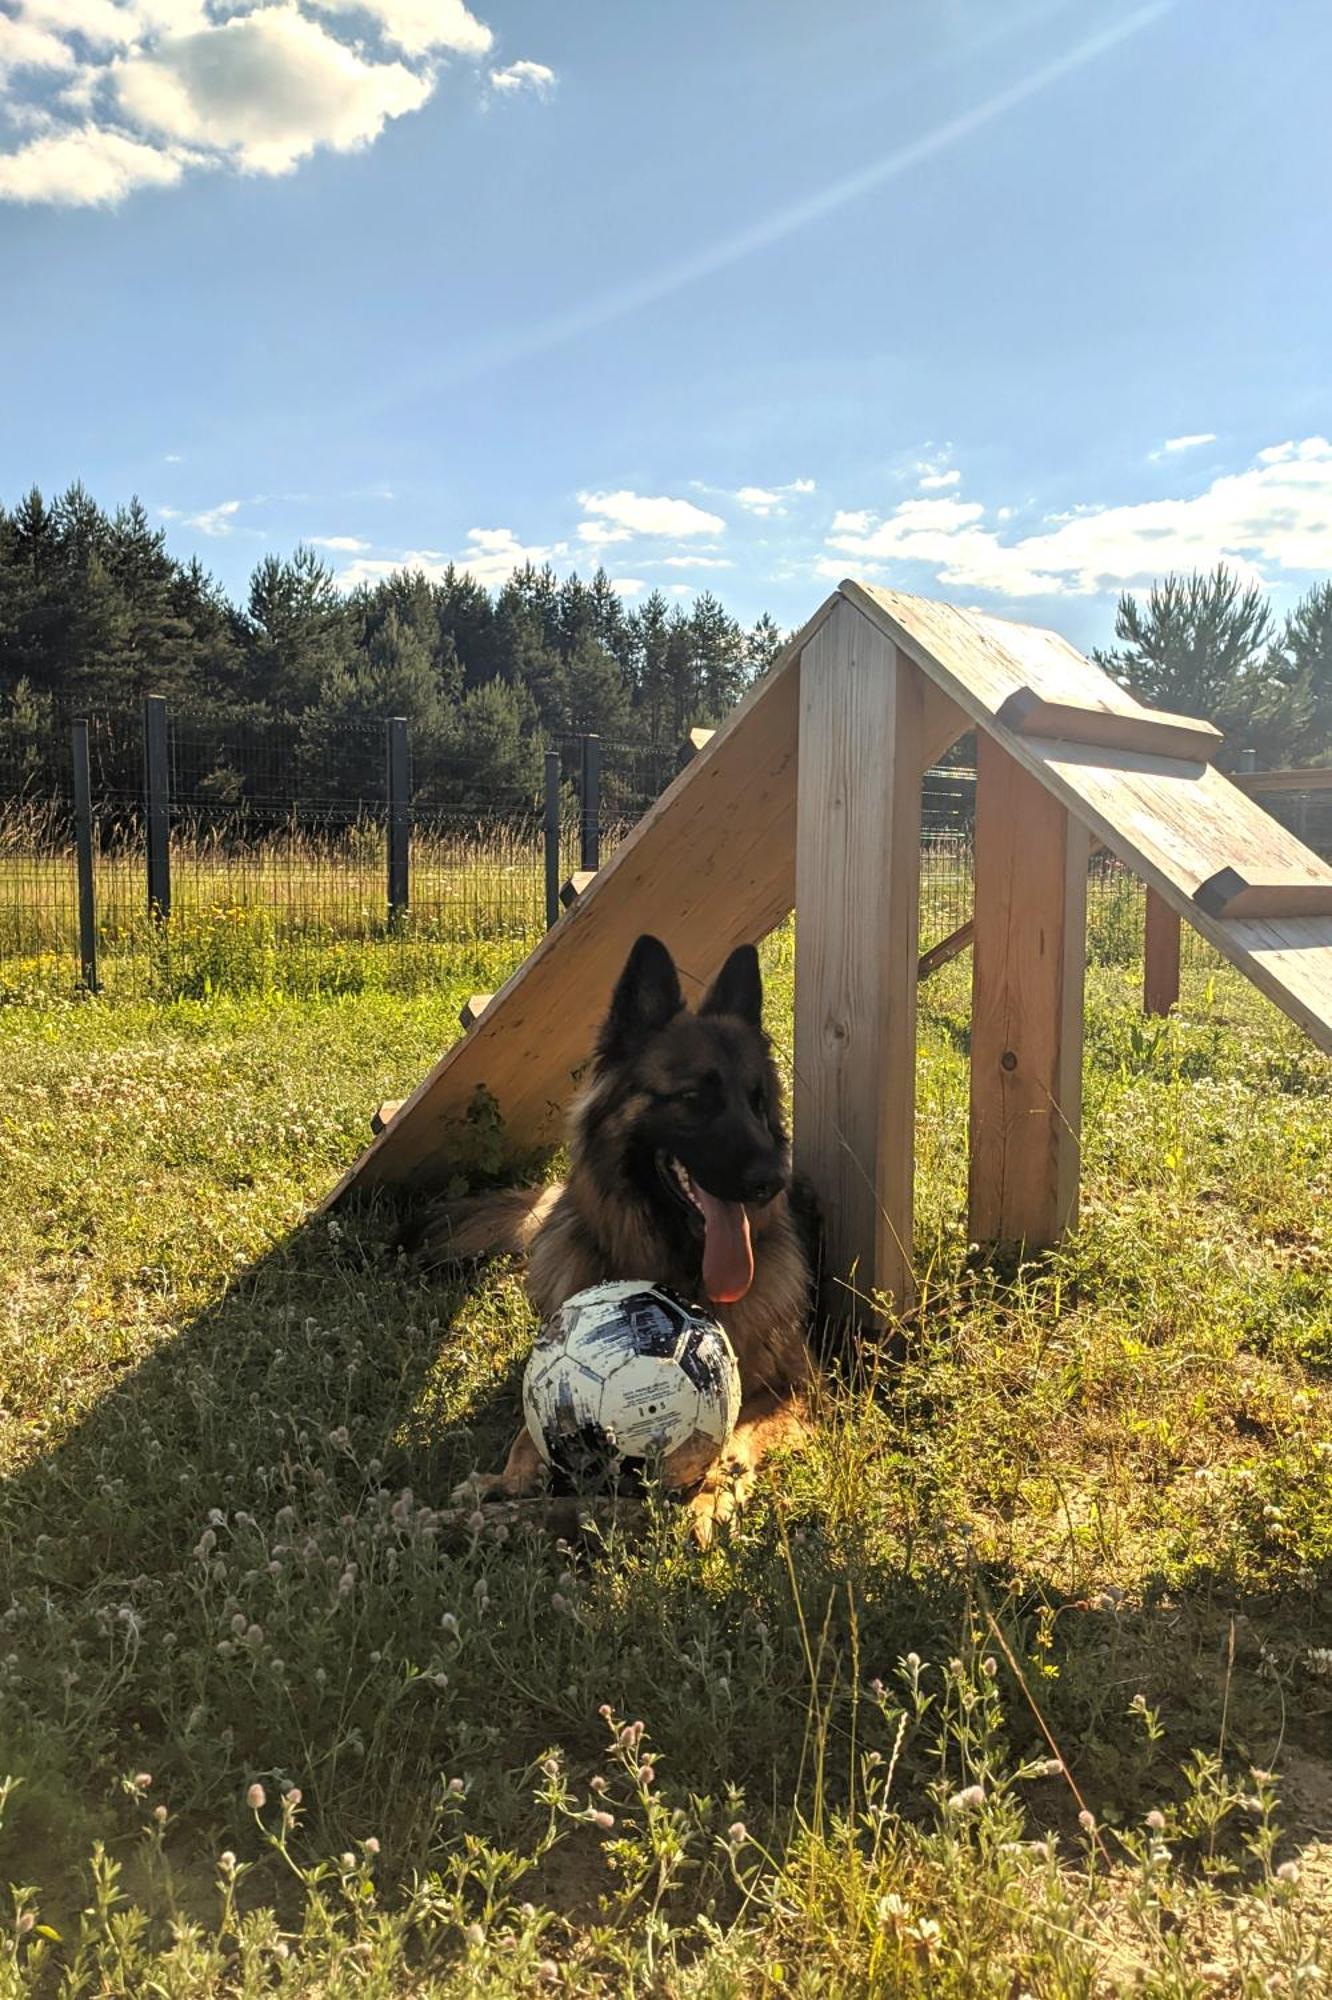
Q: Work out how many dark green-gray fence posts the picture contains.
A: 5